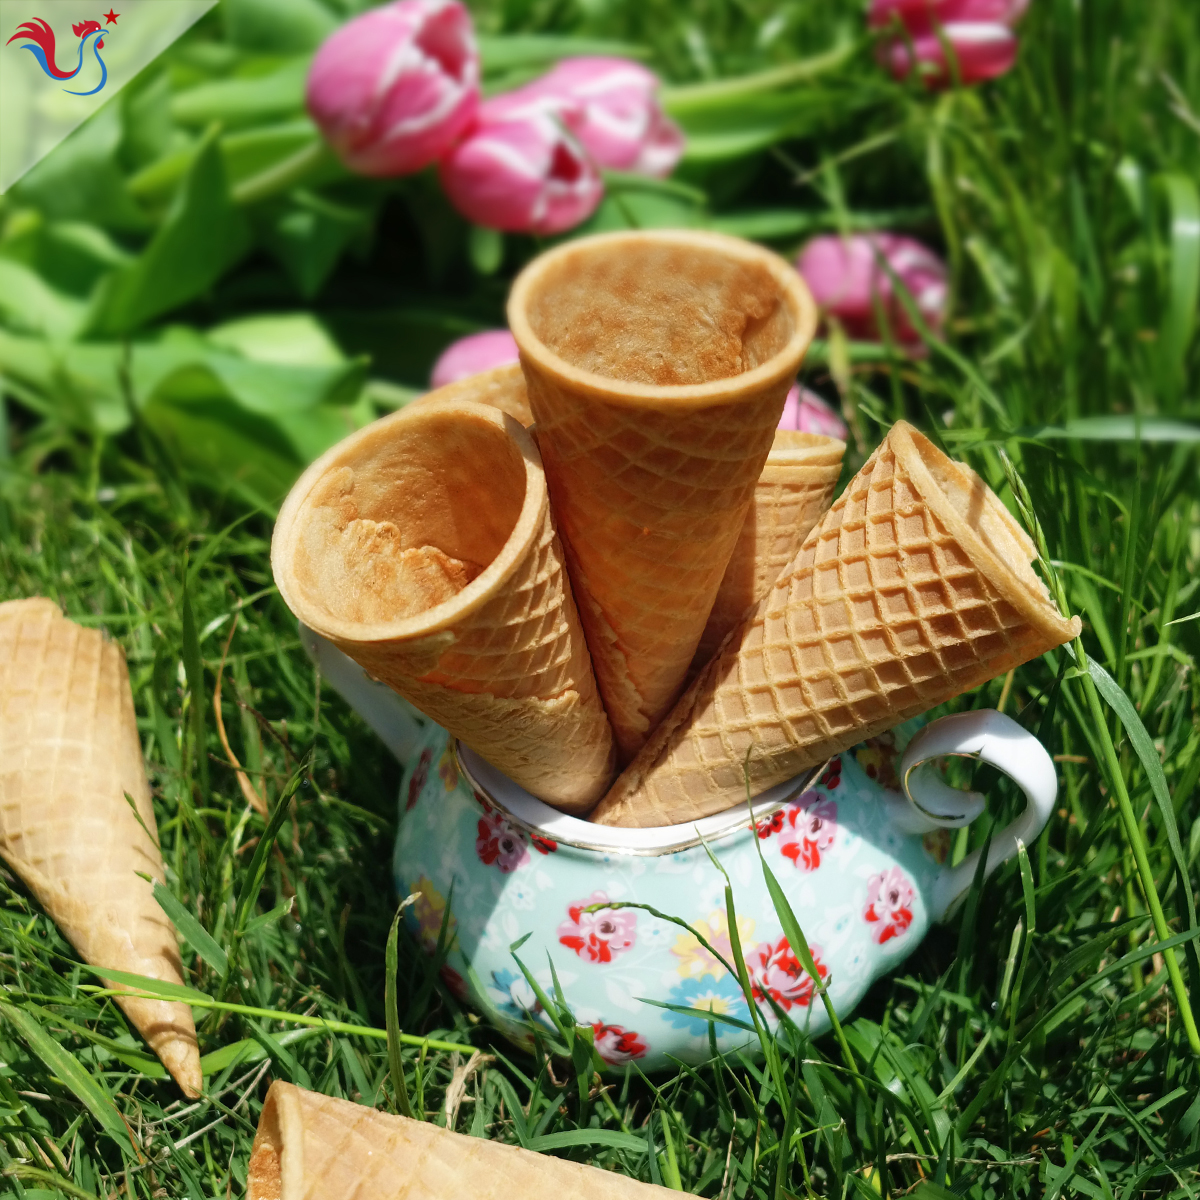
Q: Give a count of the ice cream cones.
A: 7